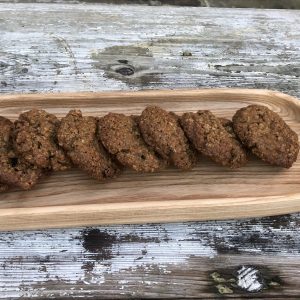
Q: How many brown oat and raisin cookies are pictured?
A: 7